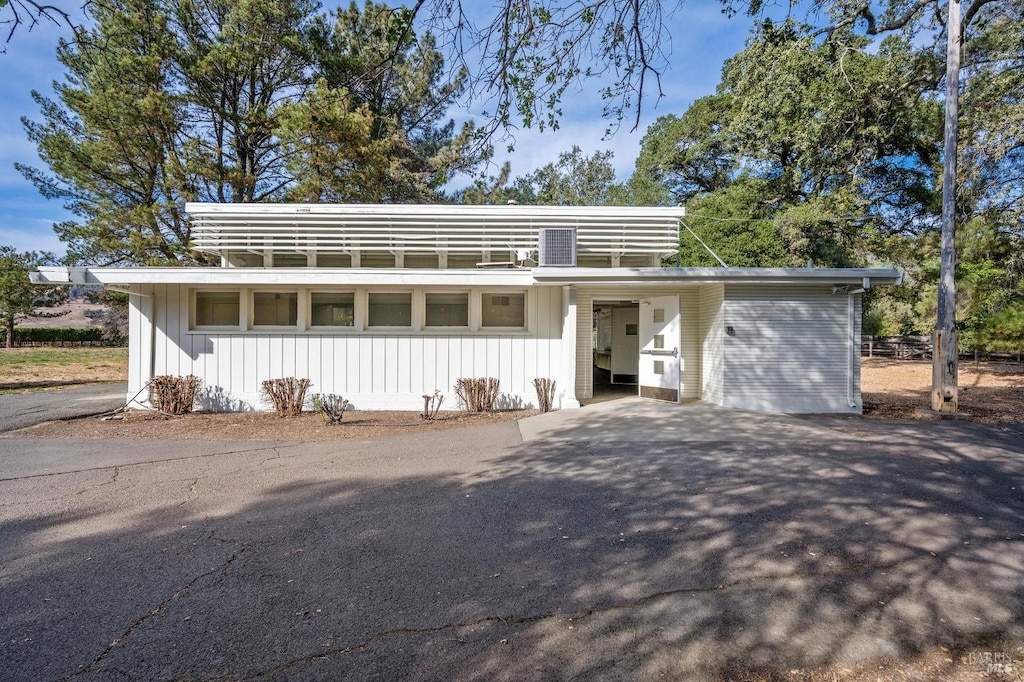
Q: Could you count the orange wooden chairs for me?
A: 0